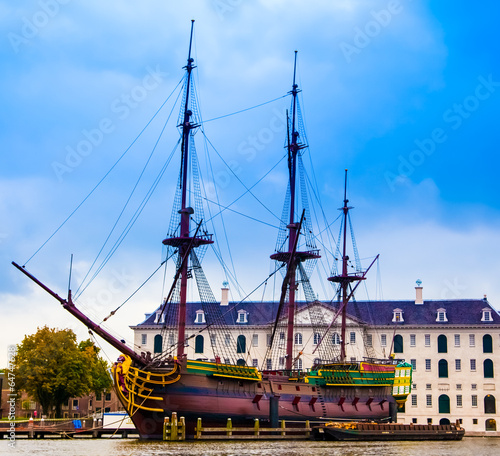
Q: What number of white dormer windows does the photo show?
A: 6